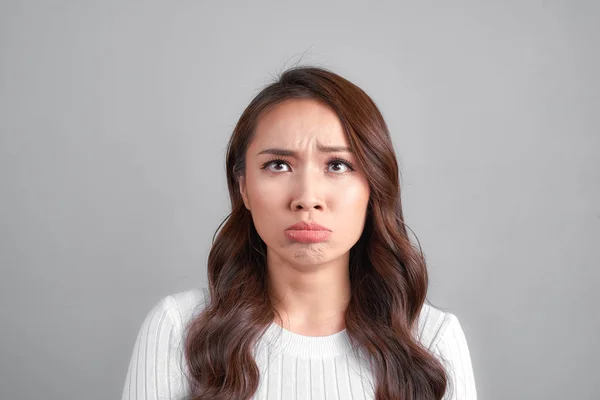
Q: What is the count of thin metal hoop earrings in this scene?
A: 0